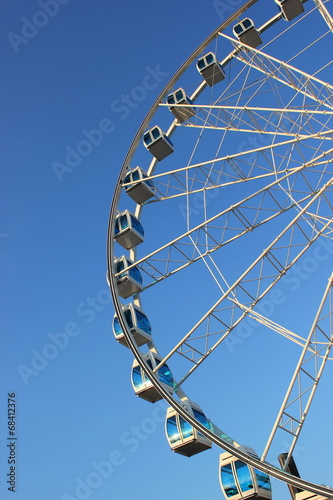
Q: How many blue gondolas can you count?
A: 12